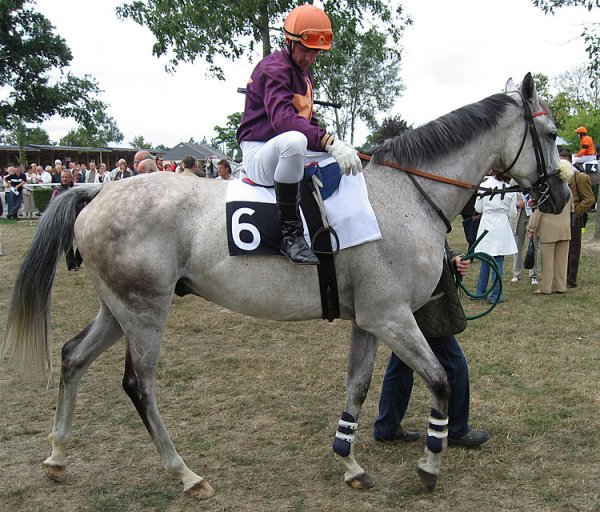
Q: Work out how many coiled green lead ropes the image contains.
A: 1